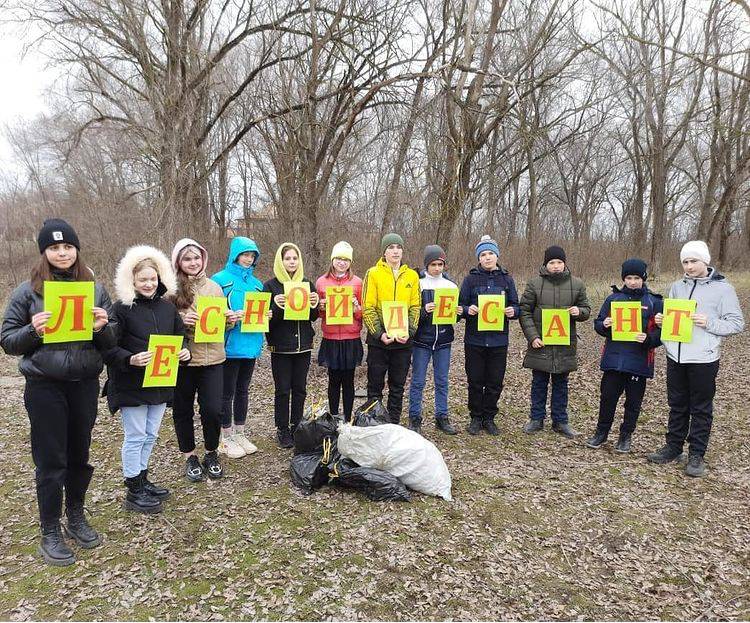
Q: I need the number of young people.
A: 12